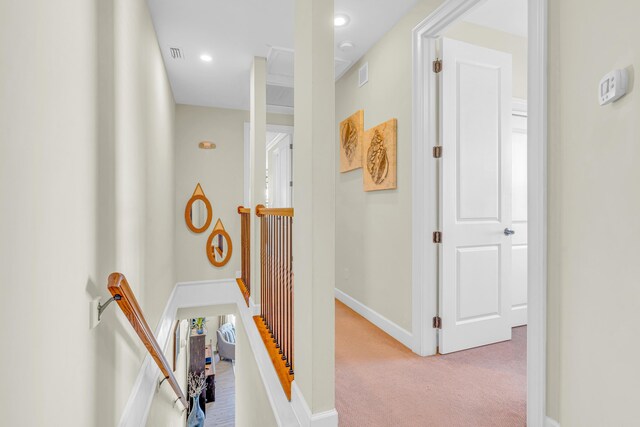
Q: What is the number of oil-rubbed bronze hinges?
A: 4